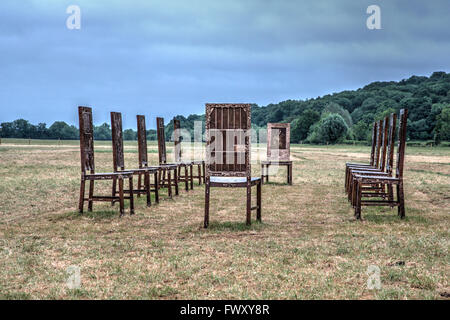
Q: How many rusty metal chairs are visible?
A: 12